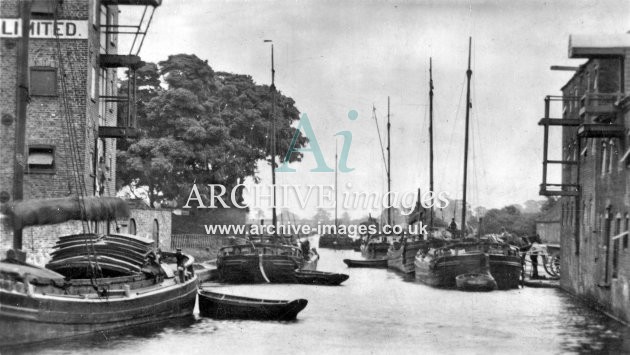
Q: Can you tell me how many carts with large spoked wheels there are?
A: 1